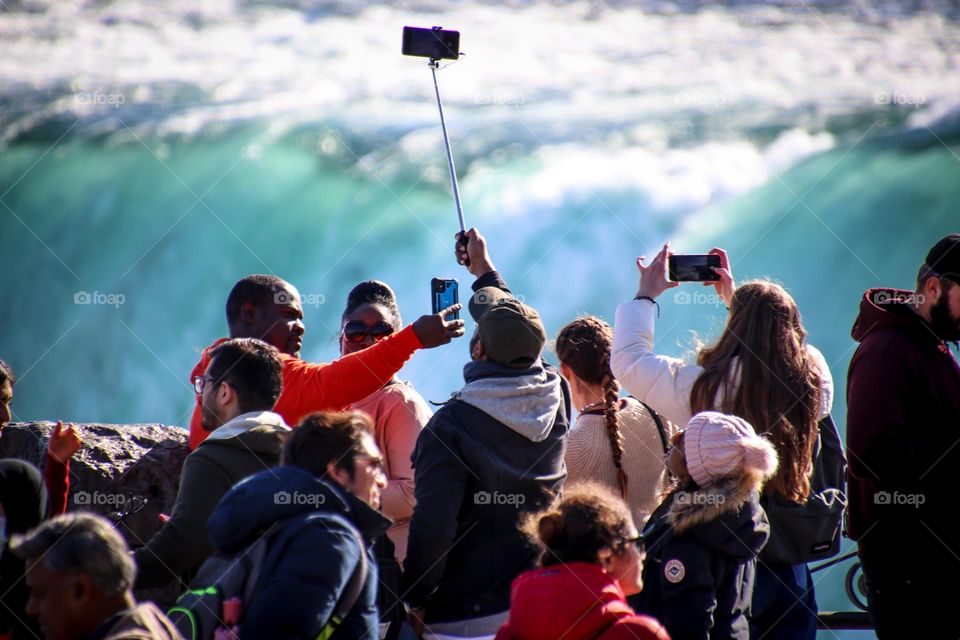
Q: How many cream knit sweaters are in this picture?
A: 1